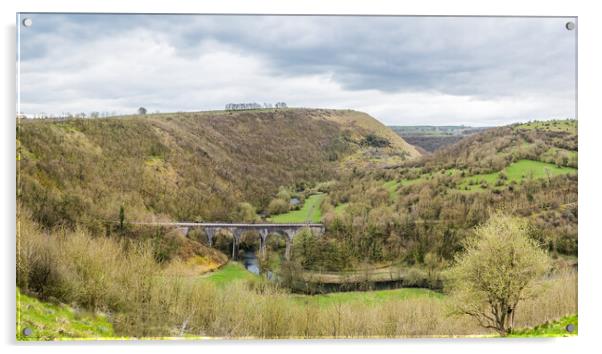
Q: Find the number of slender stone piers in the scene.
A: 4